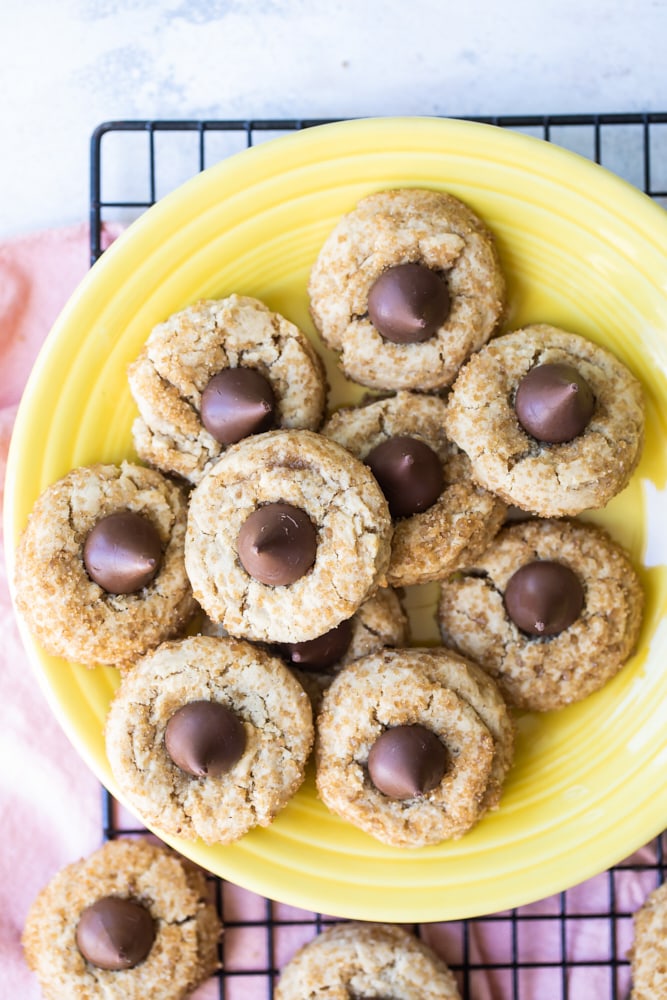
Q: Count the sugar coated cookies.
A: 13